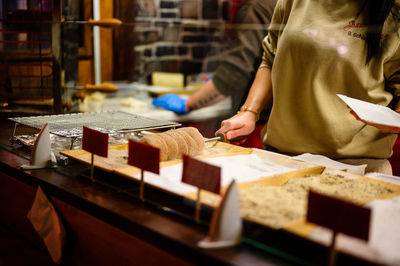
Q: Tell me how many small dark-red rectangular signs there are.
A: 4